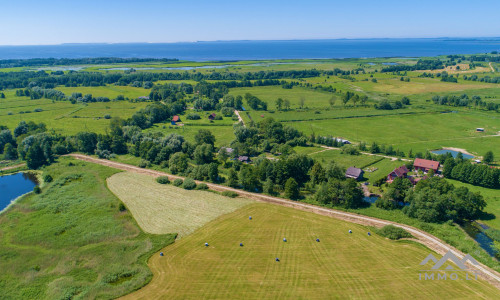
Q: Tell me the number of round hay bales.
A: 9